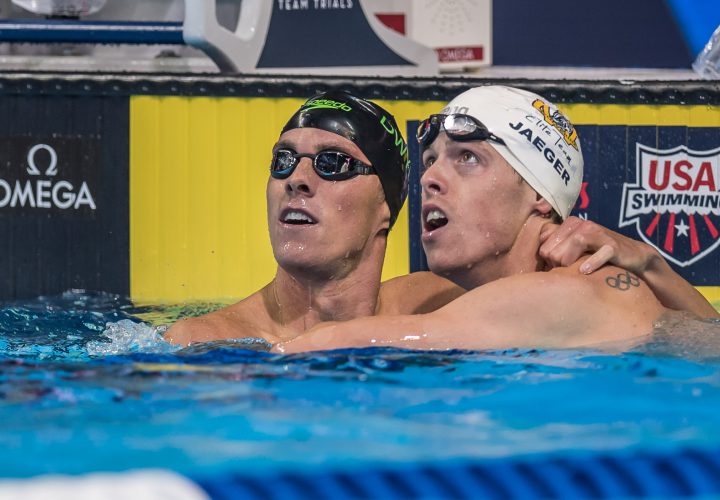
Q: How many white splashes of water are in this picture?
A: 1